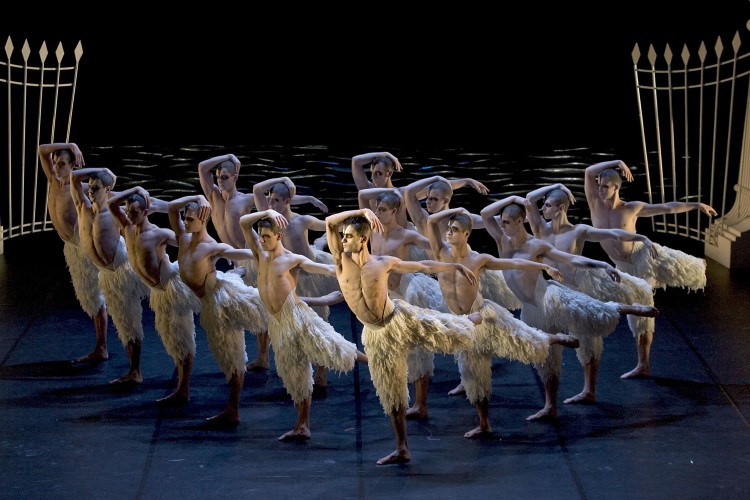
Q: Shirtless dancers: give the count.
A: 15